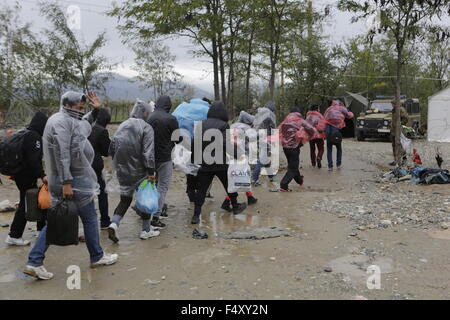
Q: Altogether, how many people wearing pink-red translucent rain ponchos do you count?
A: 3